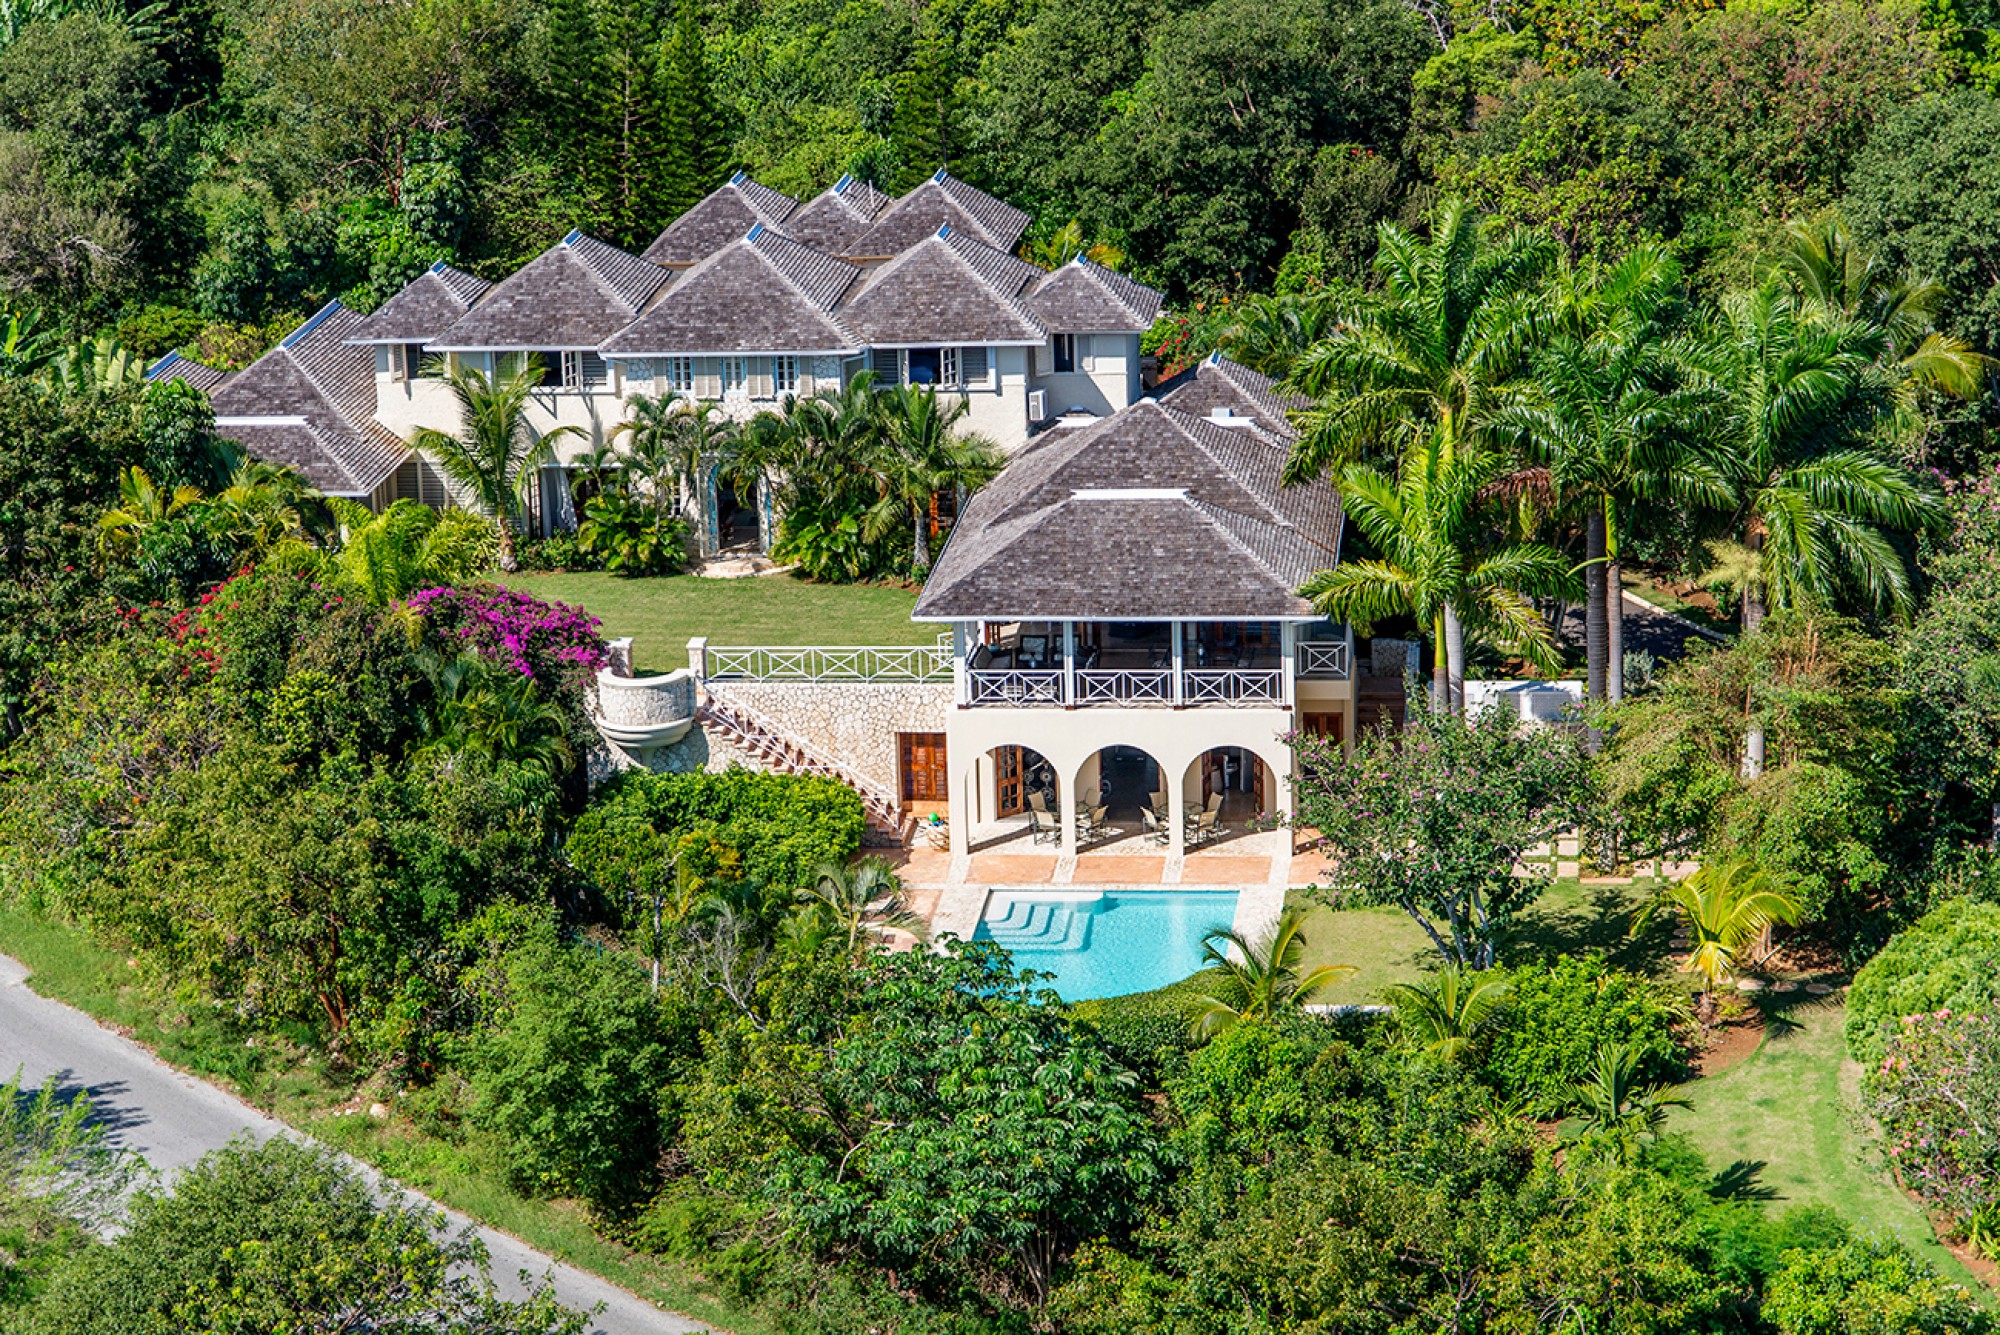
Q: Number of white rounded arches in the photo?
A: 3